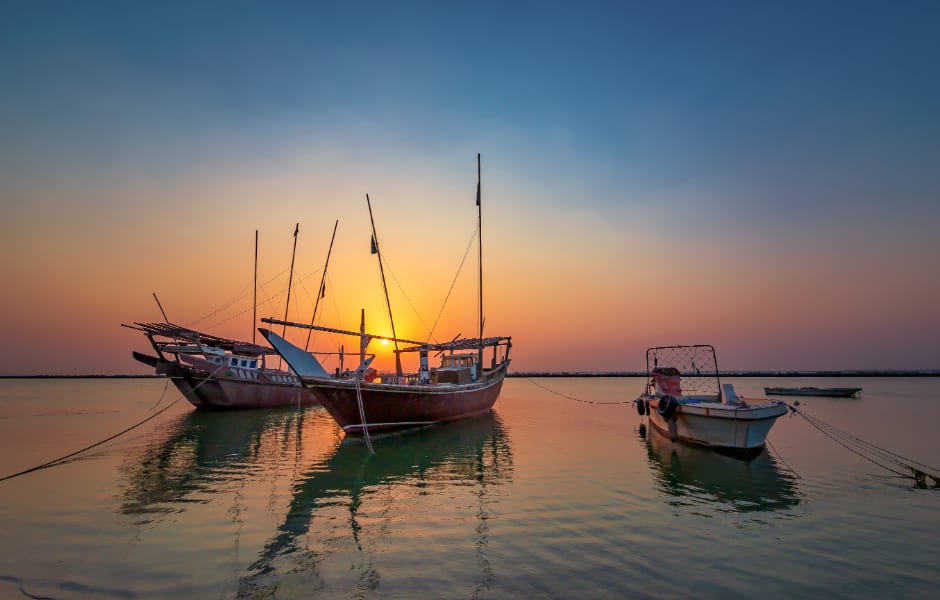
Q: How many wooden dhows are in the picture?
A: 2